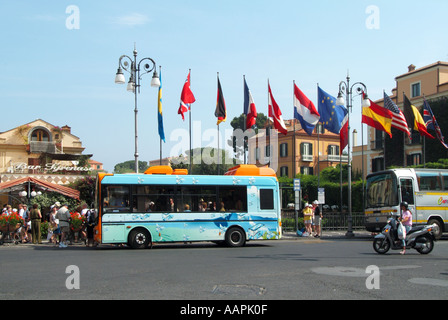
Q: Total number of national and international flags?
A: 12